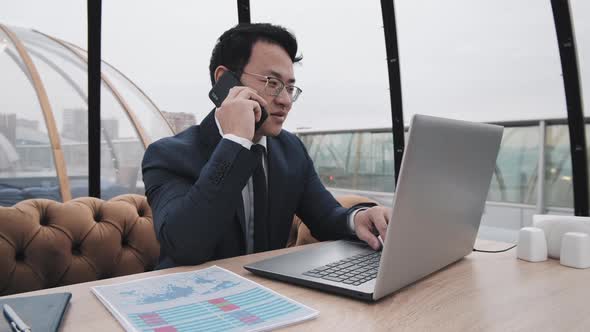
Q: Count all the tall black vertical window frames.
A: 4